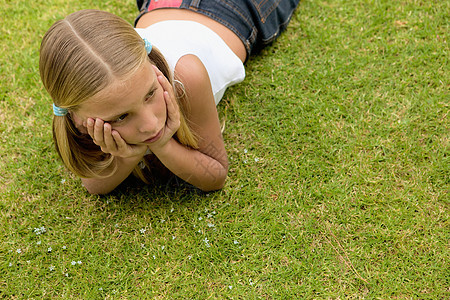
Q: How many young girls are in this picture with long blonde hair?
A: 1